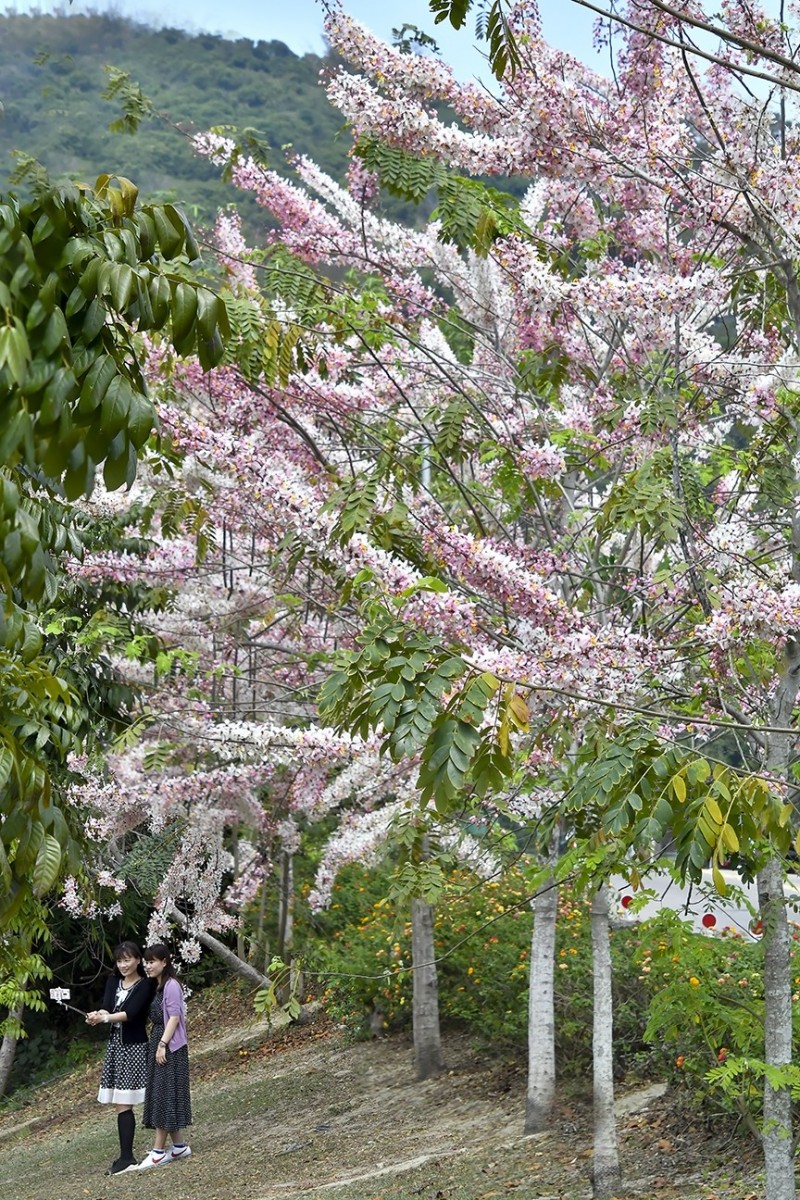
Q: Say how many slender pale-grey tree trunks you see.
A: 4